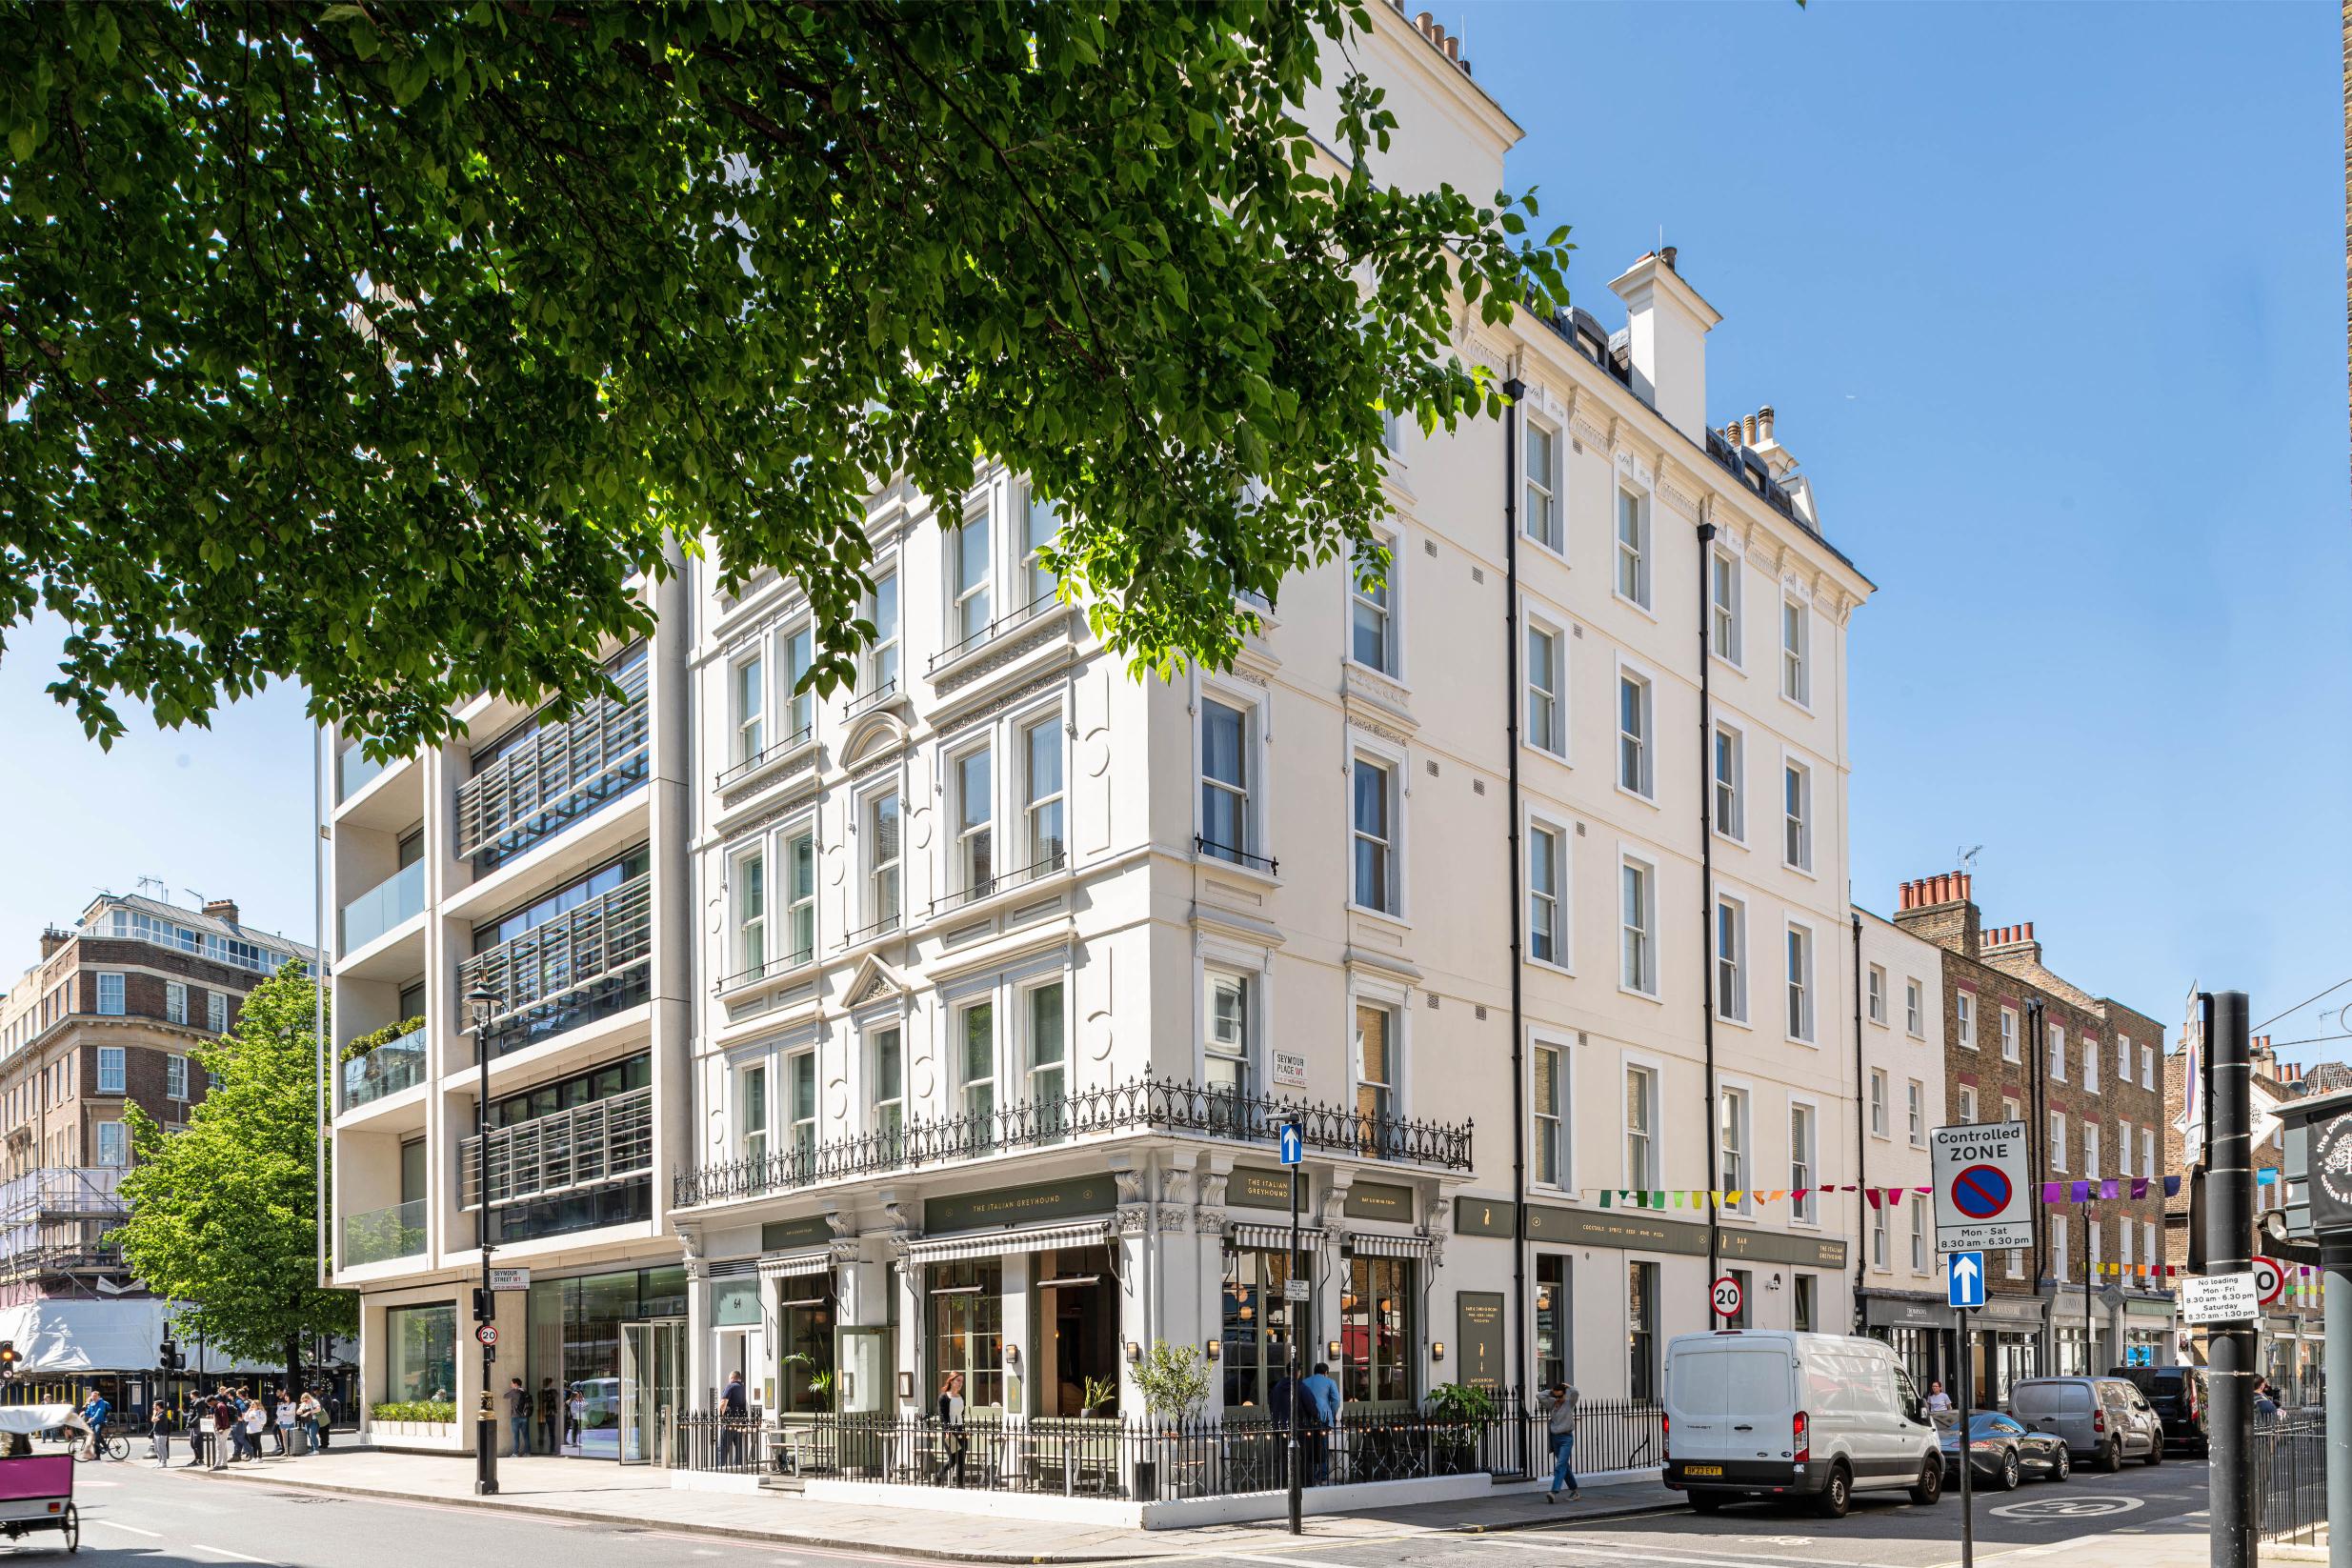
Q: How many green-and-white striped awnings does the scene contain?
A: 4